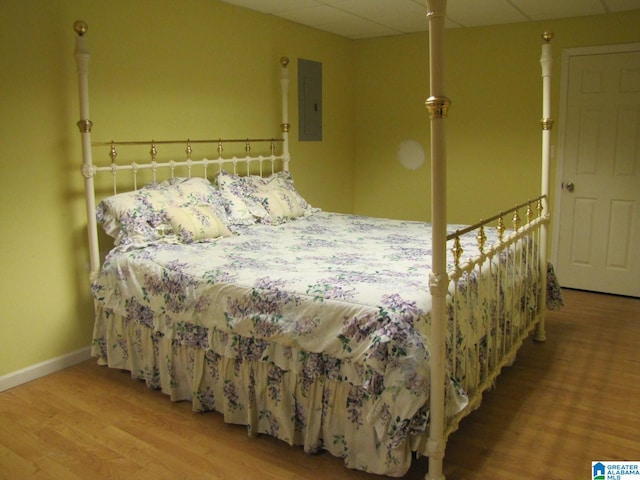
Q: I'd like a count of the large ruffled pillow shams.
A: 2